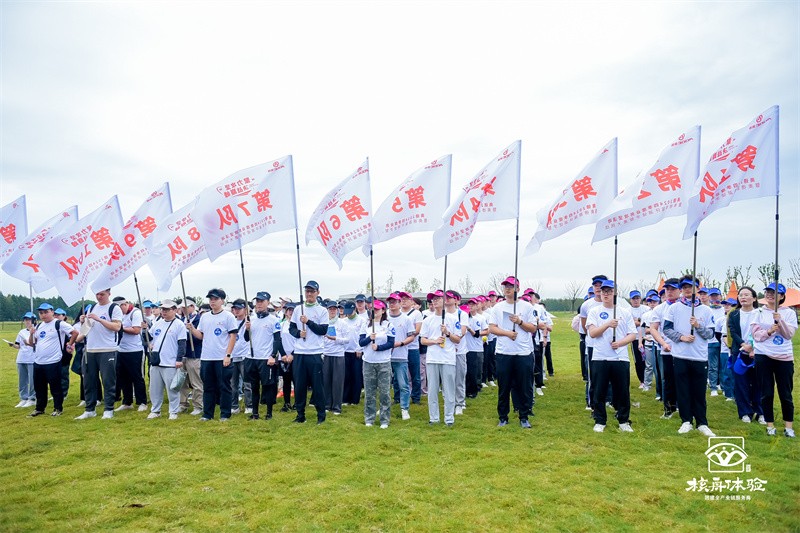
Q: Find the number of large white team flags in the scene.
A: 12